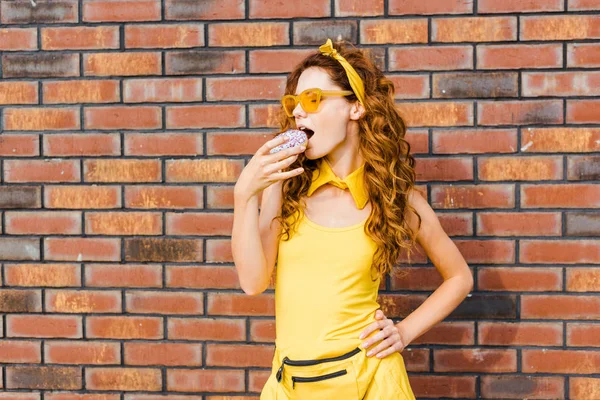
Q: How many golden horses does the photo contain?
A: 0